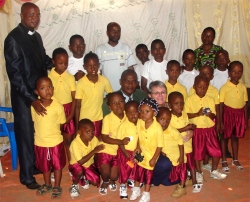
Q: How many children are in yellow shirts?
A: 13